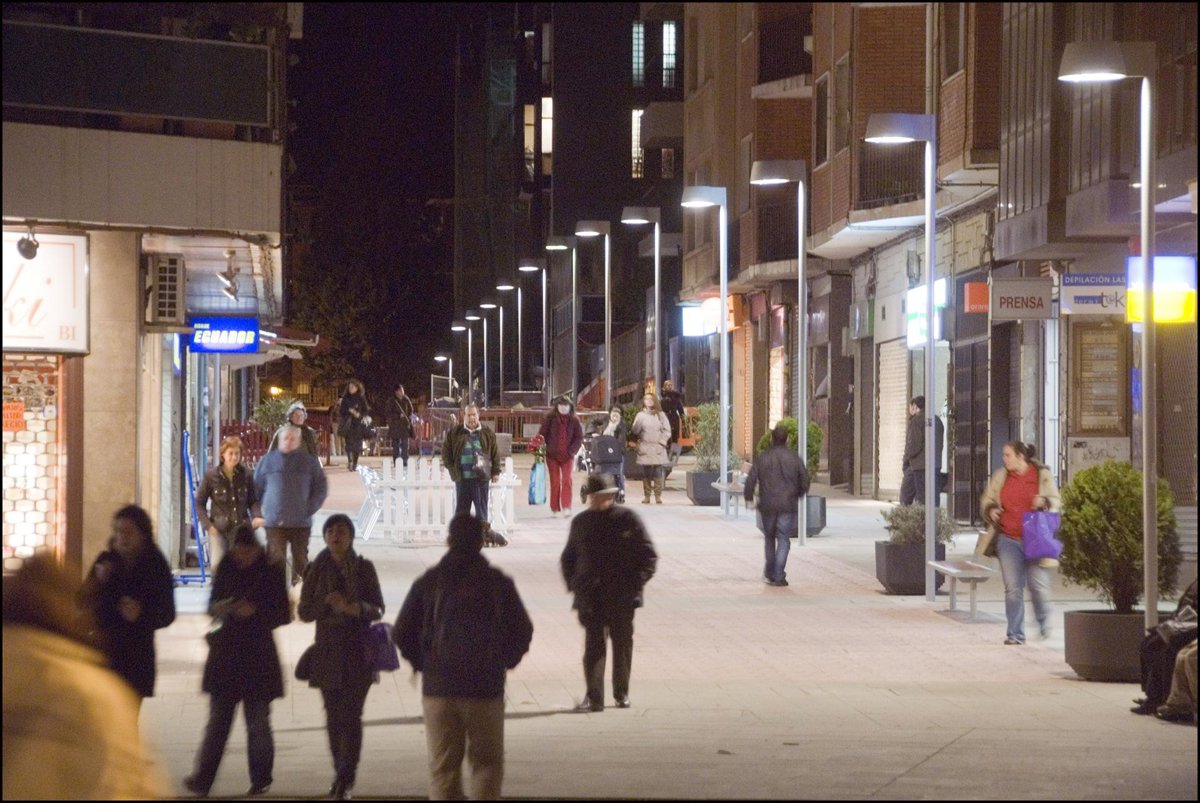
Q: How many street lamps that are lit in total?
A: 13